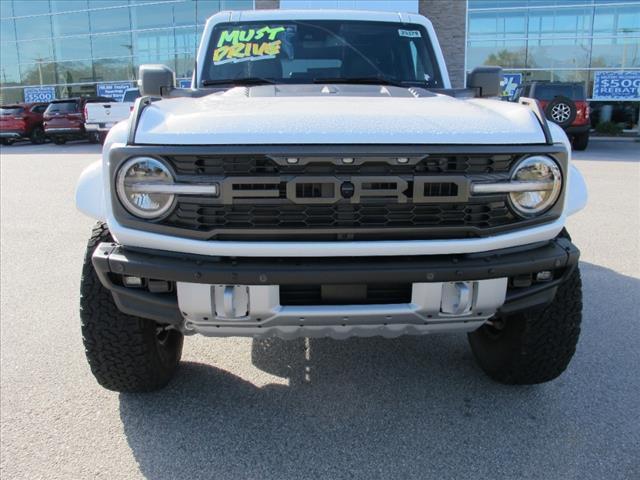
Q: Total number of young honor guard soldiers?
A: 0